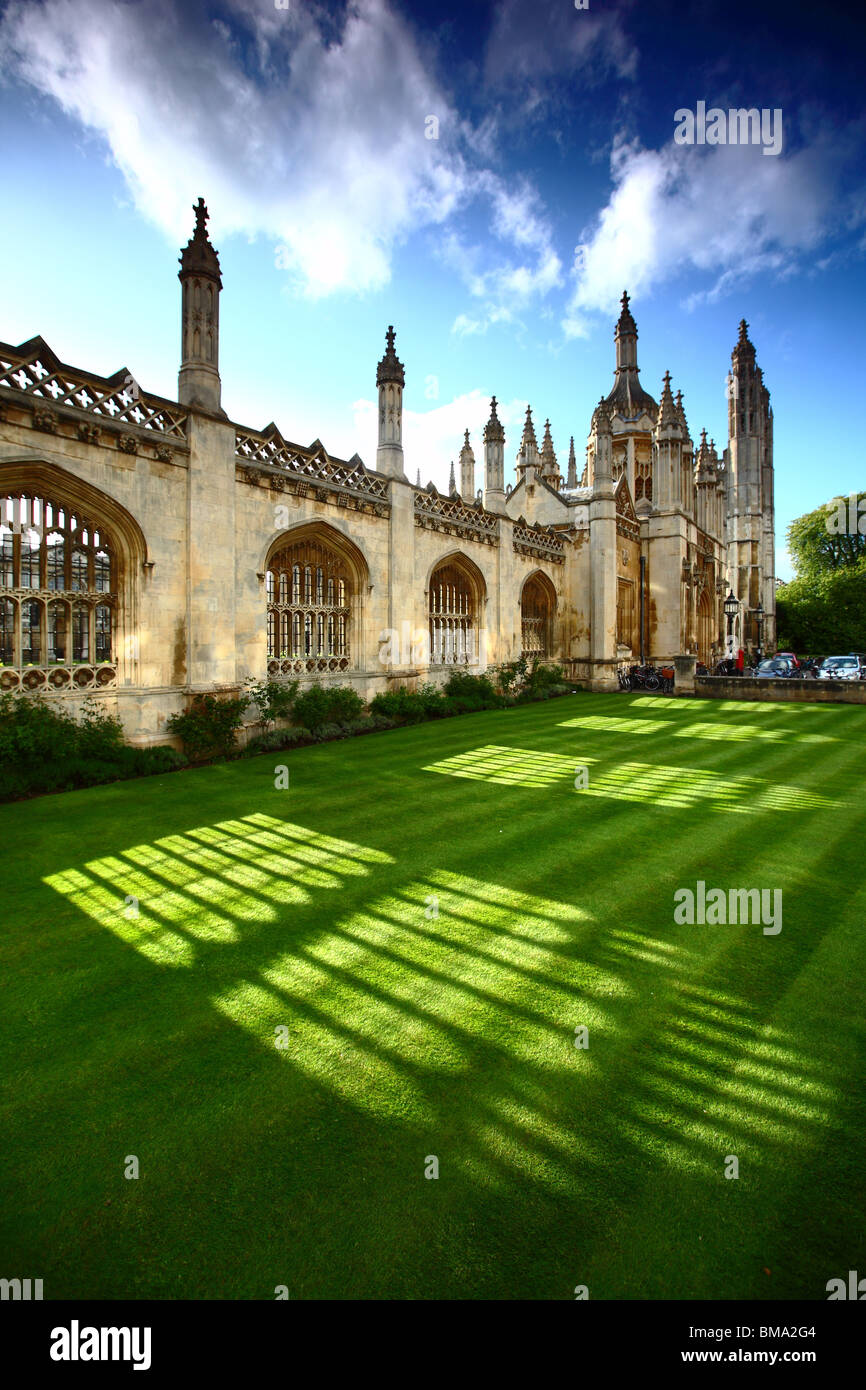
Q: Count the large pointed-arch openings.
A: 4